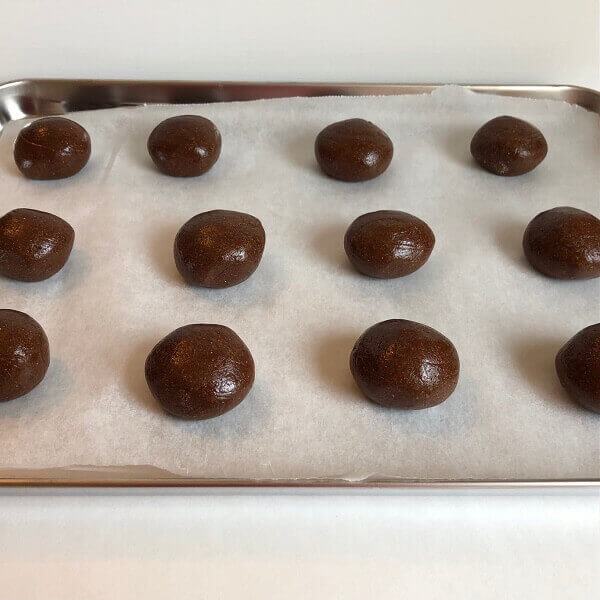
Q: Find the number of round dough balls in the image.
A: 12